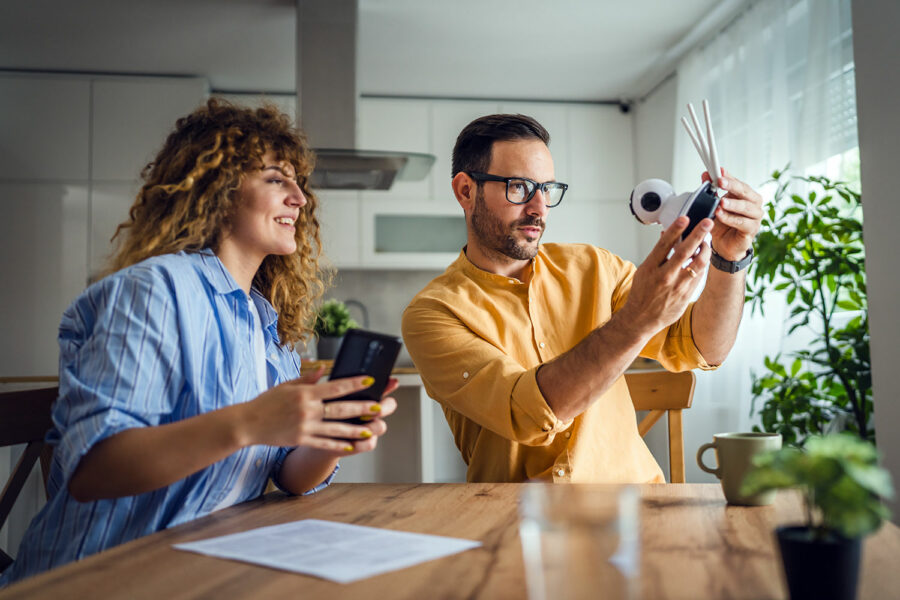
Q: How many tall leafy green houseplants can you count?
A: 1